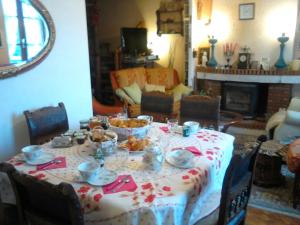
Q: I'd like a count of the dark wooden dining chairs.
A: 5